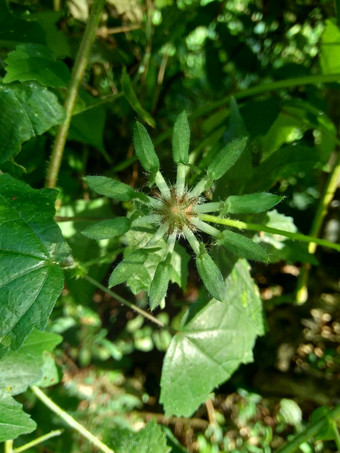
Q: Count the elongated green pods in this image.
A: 10